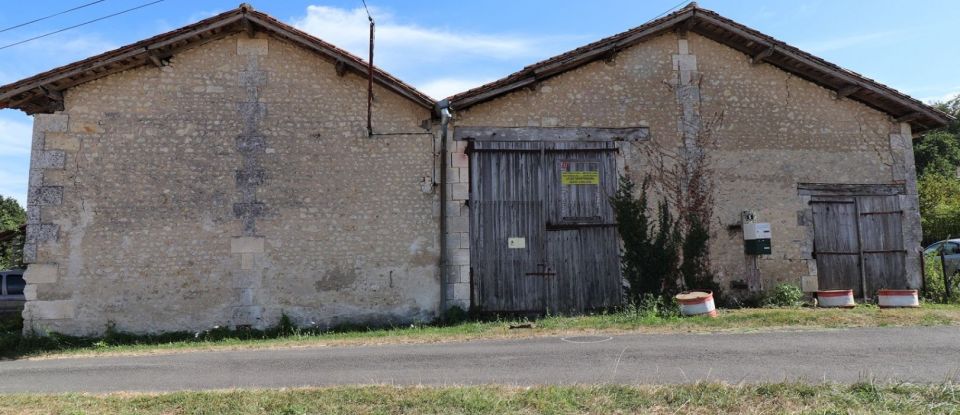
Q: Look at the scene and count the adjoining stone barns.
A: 2